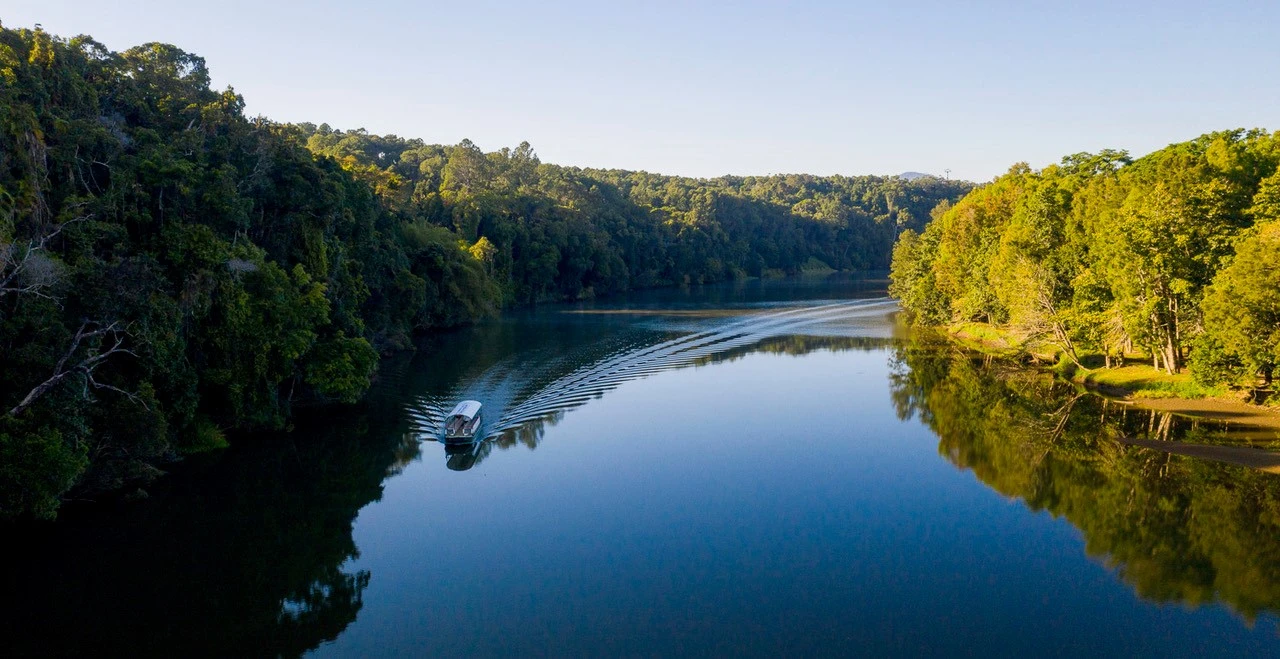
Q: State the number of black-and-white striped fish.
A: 0